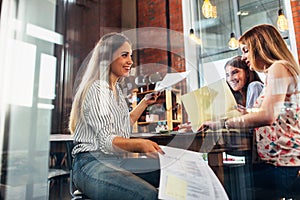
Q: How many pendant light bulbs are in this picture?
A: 4